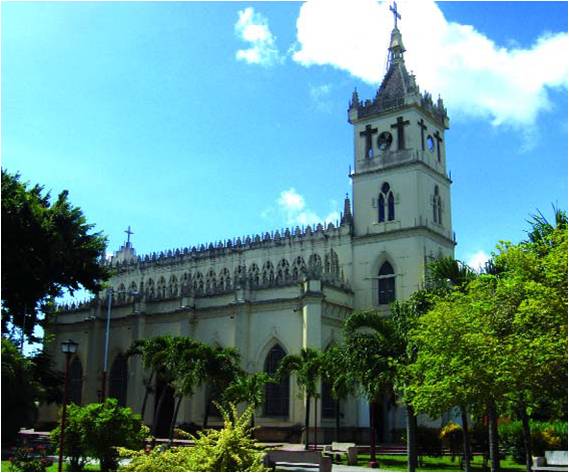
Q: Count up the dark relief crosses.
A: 4